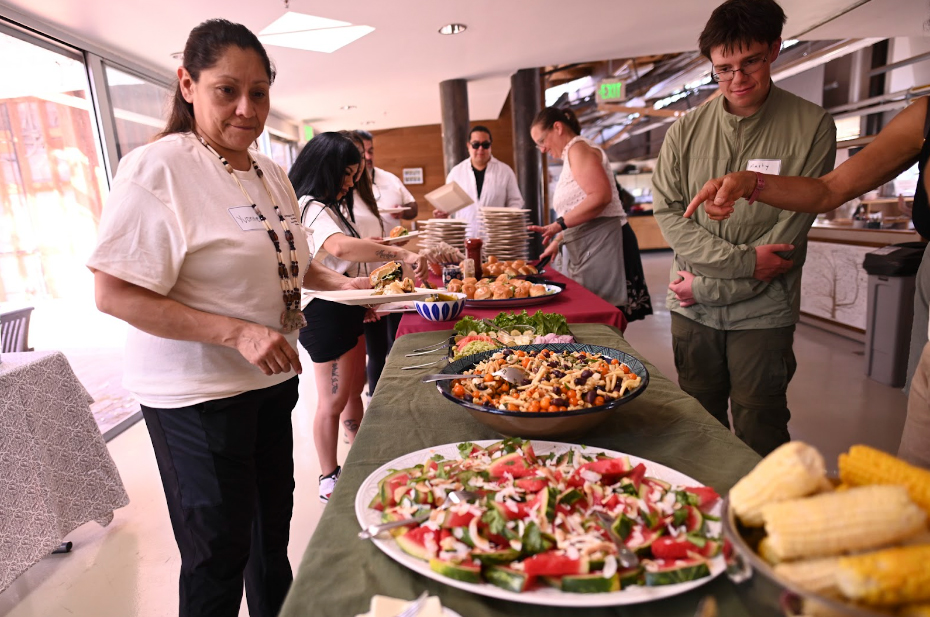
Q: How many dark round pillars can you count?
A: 2